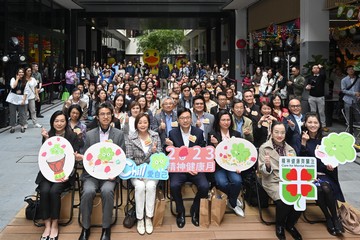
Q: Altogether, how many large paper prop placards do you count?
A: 7